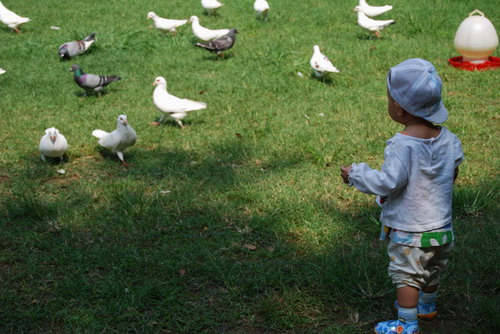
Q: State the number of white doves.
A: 11